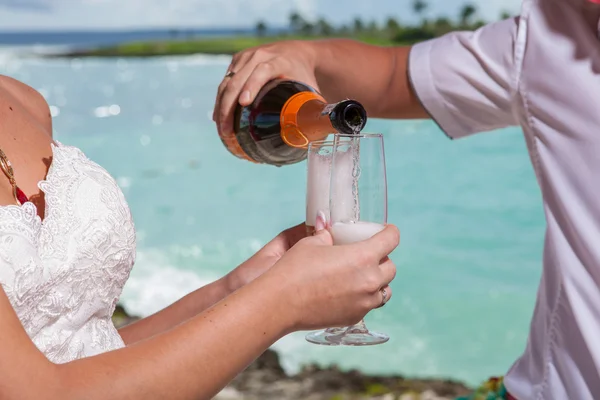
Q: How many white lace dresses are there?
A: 1